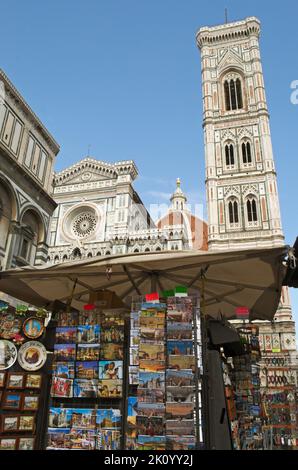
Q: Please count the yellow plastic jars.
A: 0